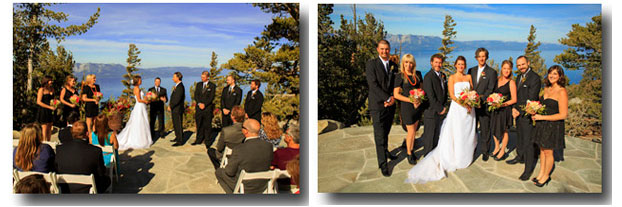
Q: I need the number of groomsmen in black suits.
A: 3